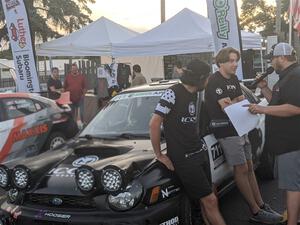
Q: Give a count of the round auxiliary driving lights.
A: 4